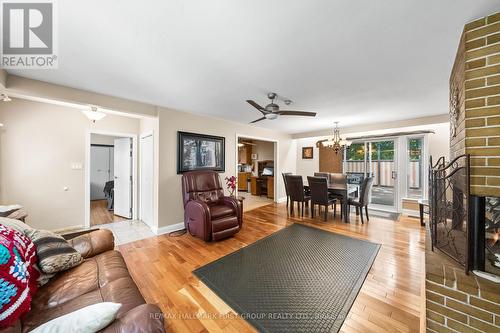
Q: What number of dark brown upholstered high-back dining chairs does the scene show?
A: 6